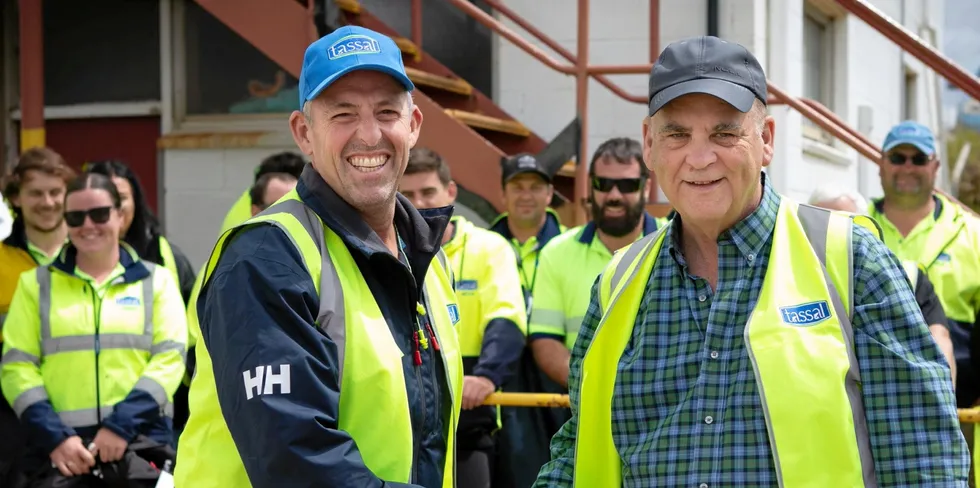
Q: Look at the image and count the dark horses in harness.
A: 0